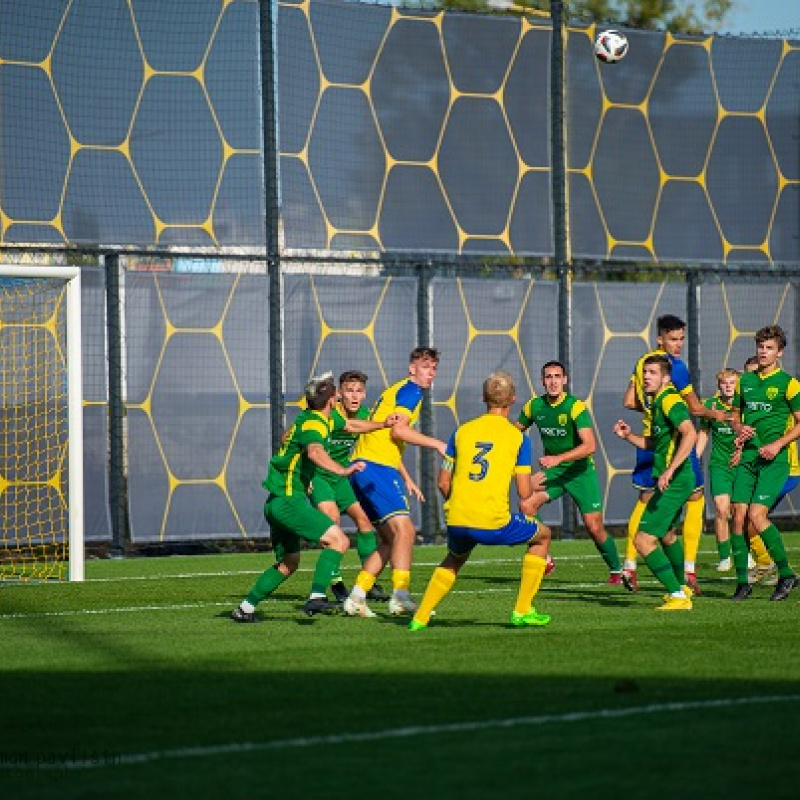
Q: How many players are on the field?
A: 10